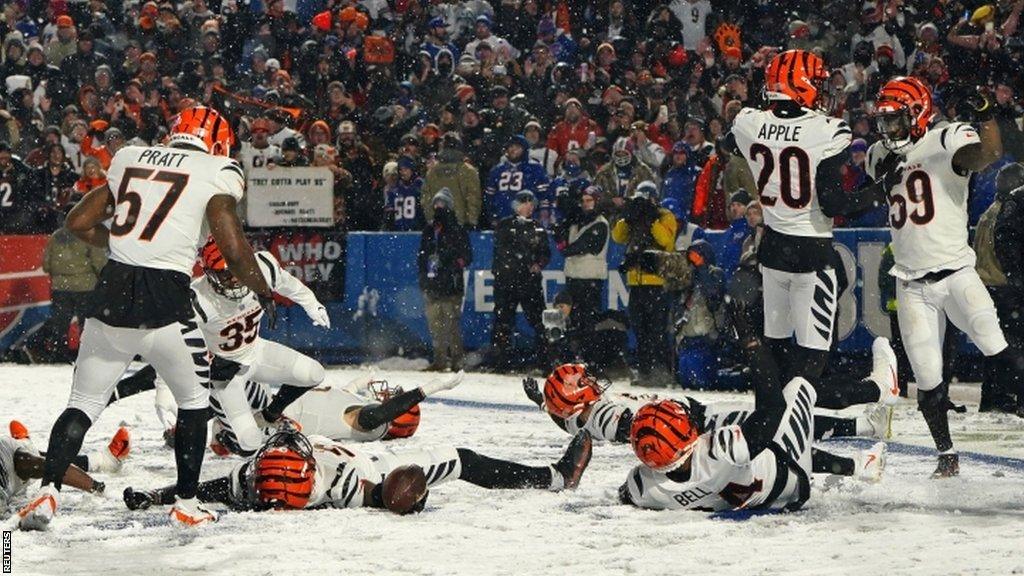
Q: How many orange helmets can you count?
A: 8